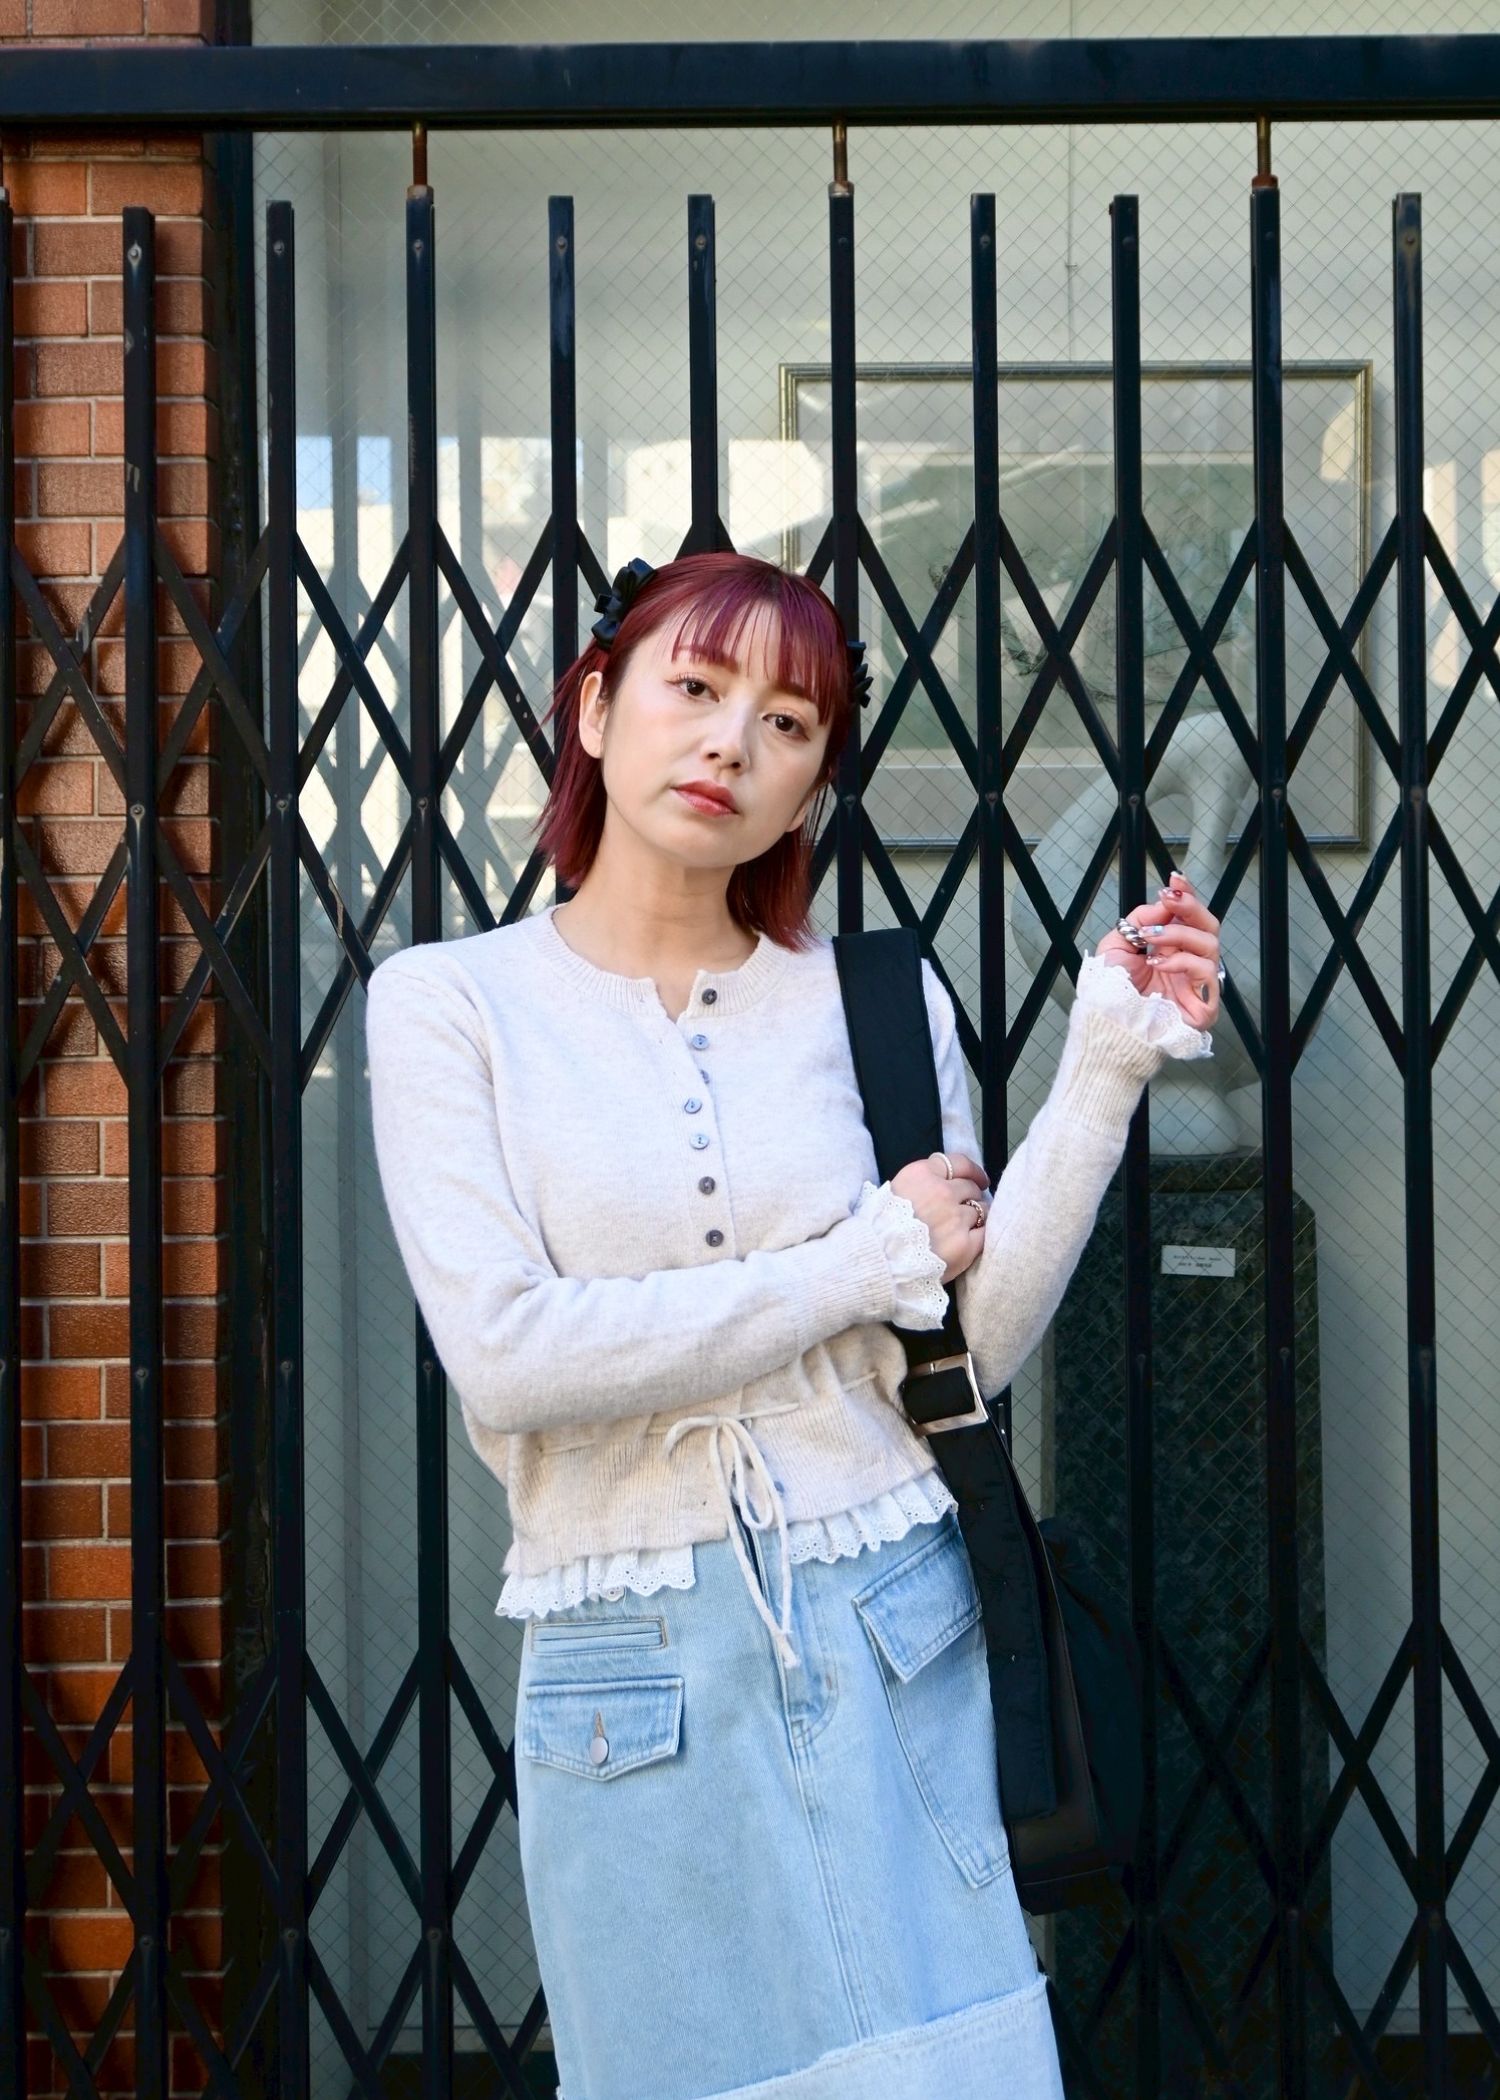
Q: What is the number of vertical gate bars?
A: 11